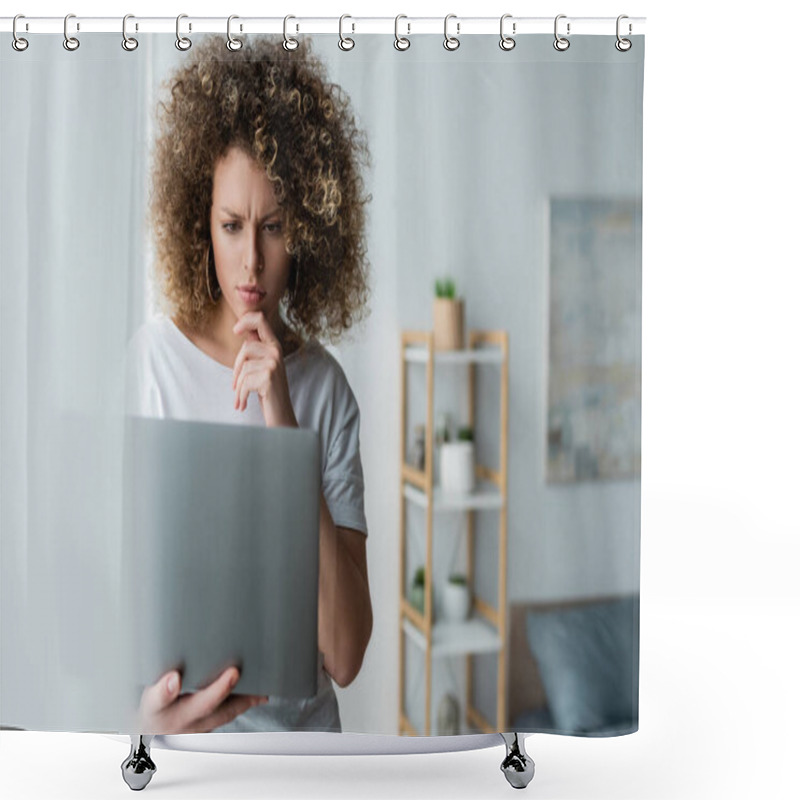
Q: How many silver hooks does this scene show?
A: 12